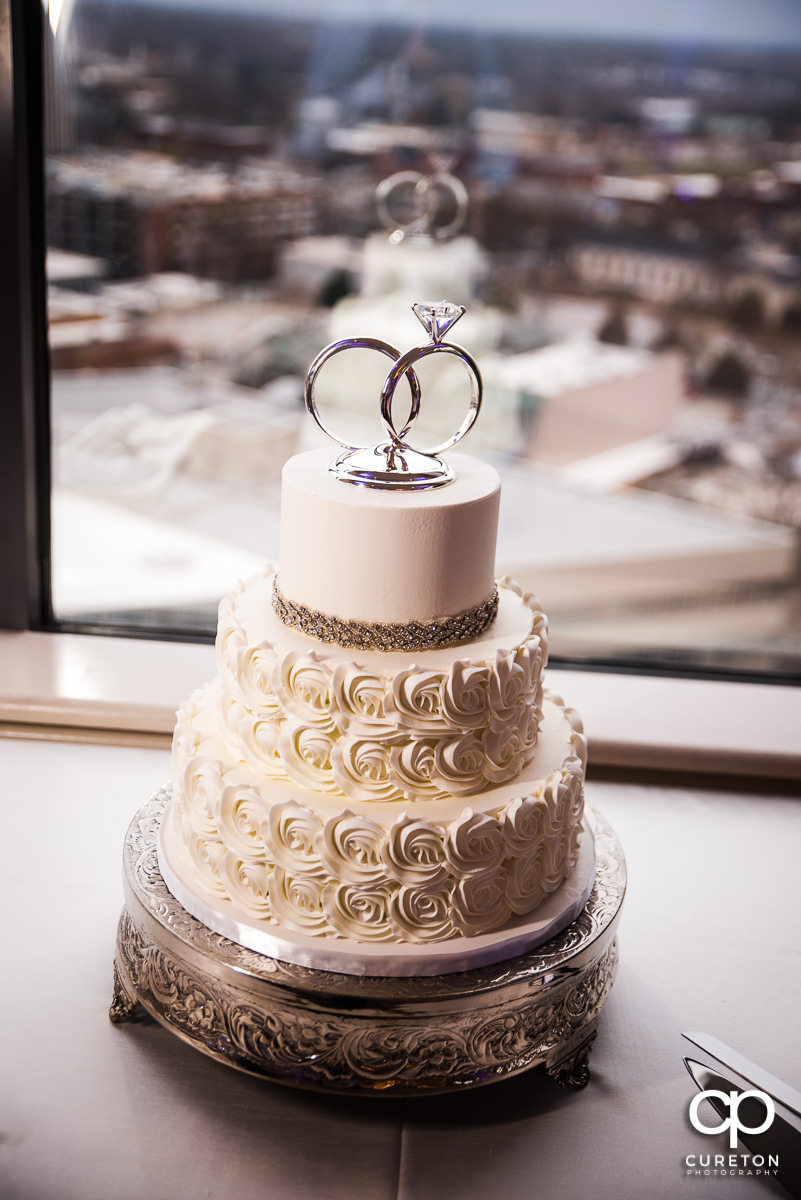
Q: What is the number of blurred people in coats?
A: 0